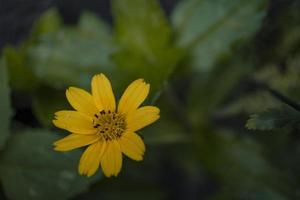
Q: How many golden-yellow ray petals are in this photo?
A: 9